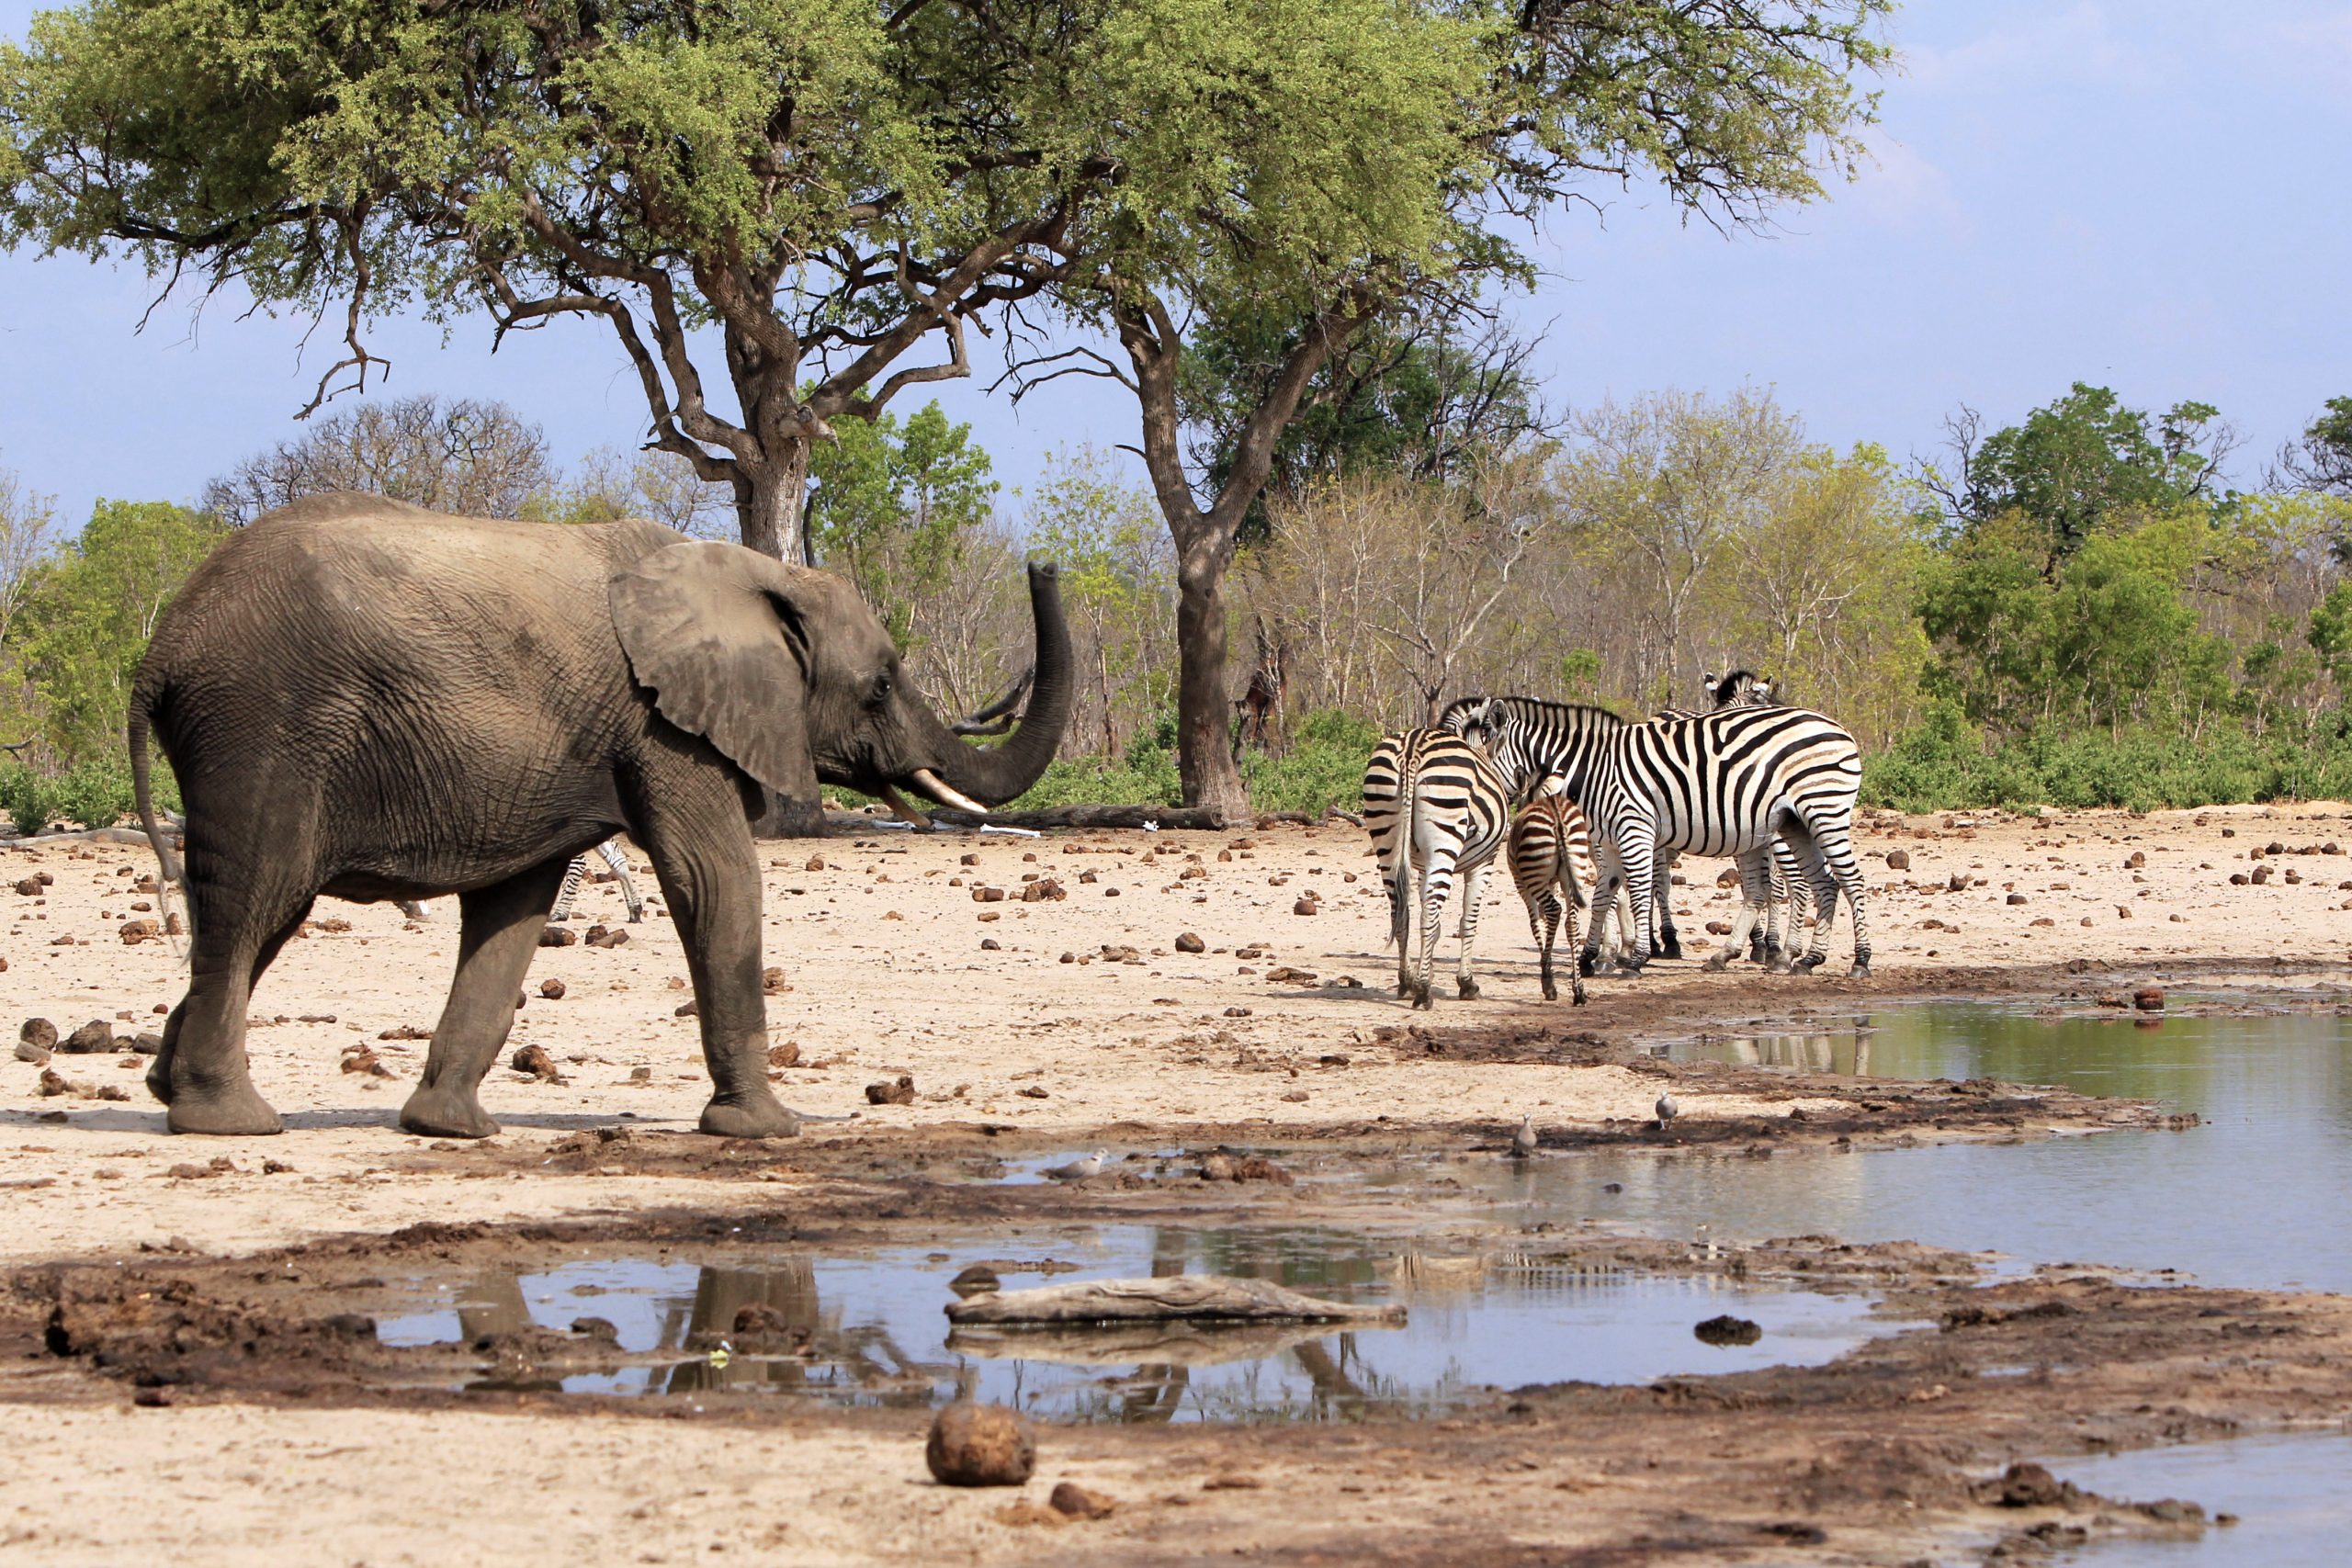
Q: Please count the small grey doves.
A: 3